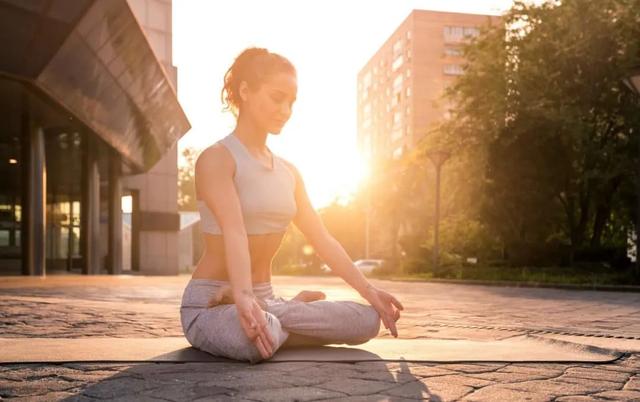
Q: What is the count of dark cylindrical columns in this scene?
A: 3